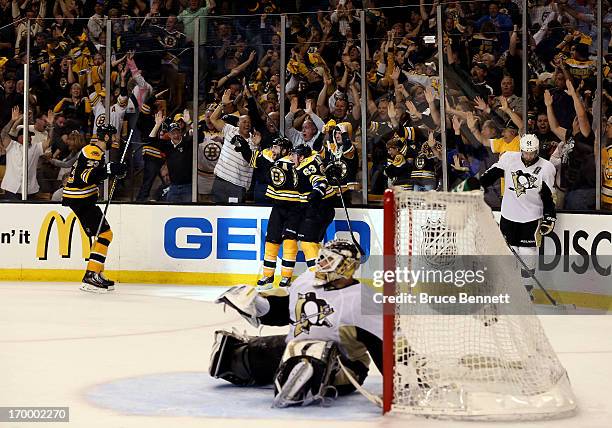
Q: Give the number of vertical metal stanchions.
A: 8